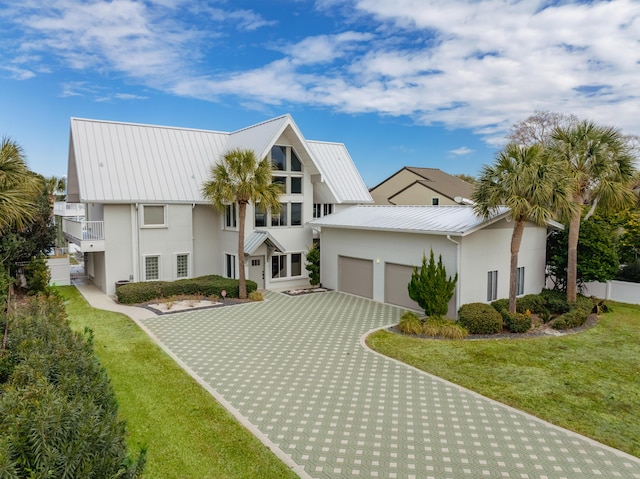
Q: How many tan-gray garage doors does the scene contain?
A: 2